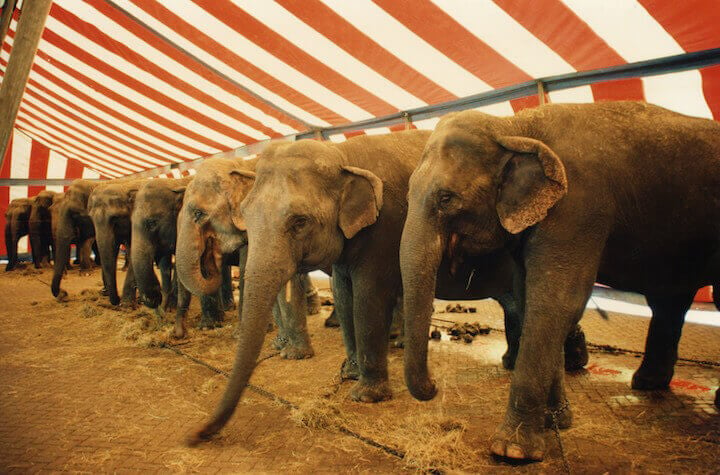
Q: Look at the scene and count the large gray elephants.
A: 8